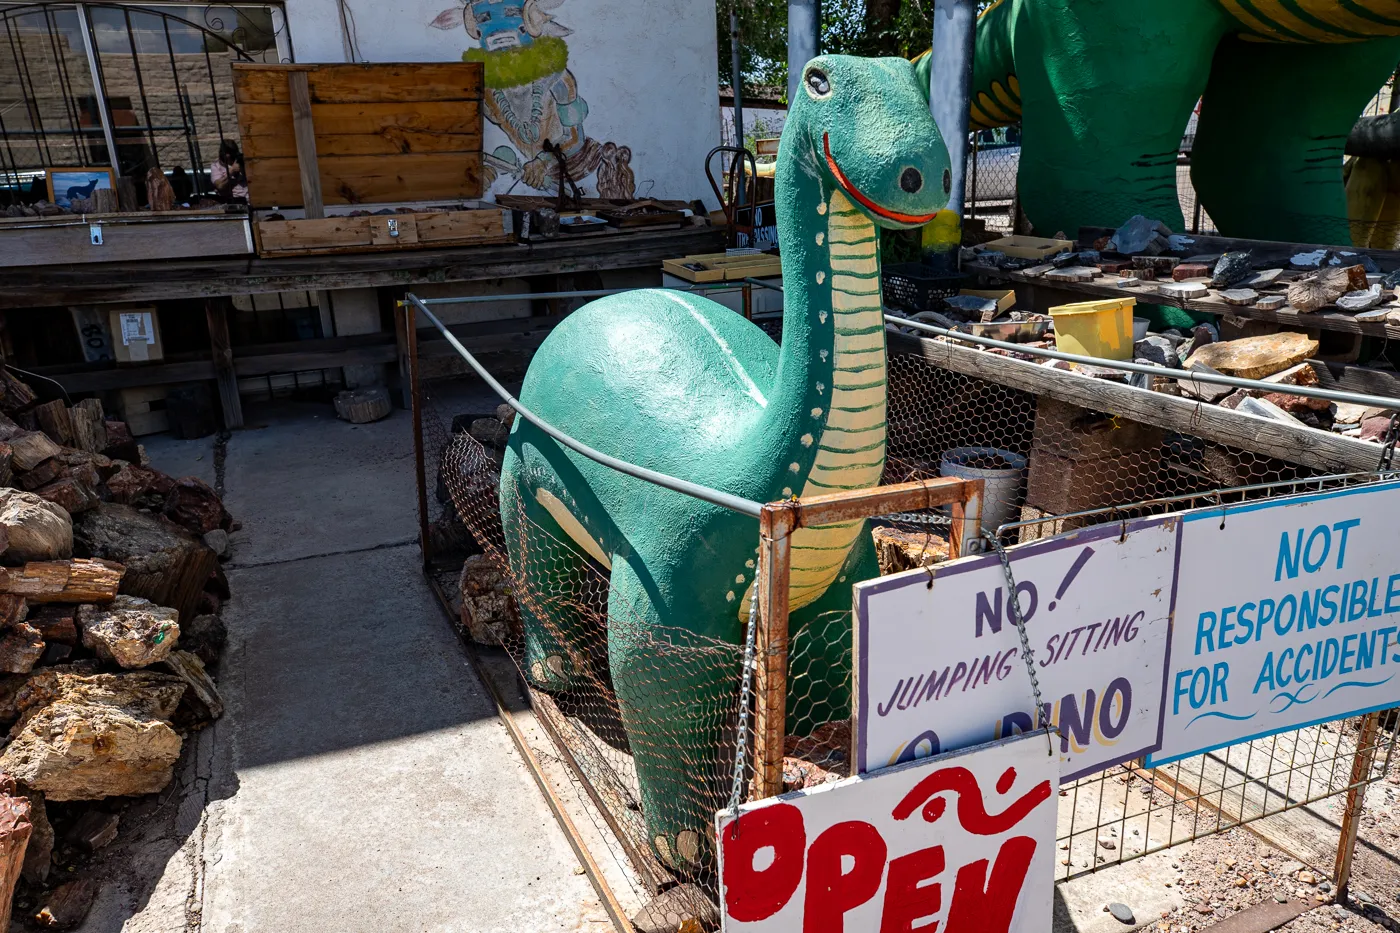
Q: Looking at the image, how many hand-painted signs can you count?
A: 3